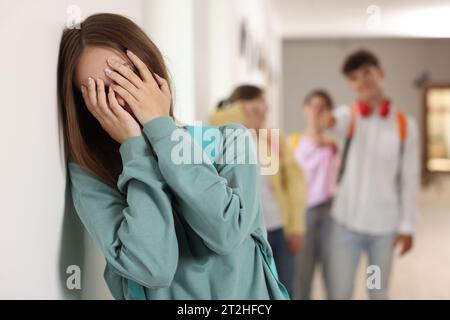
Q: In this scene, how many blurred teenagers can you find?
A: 3